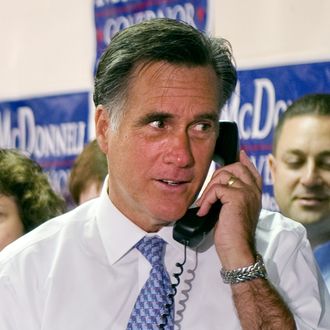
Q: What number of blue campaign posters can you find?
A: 3